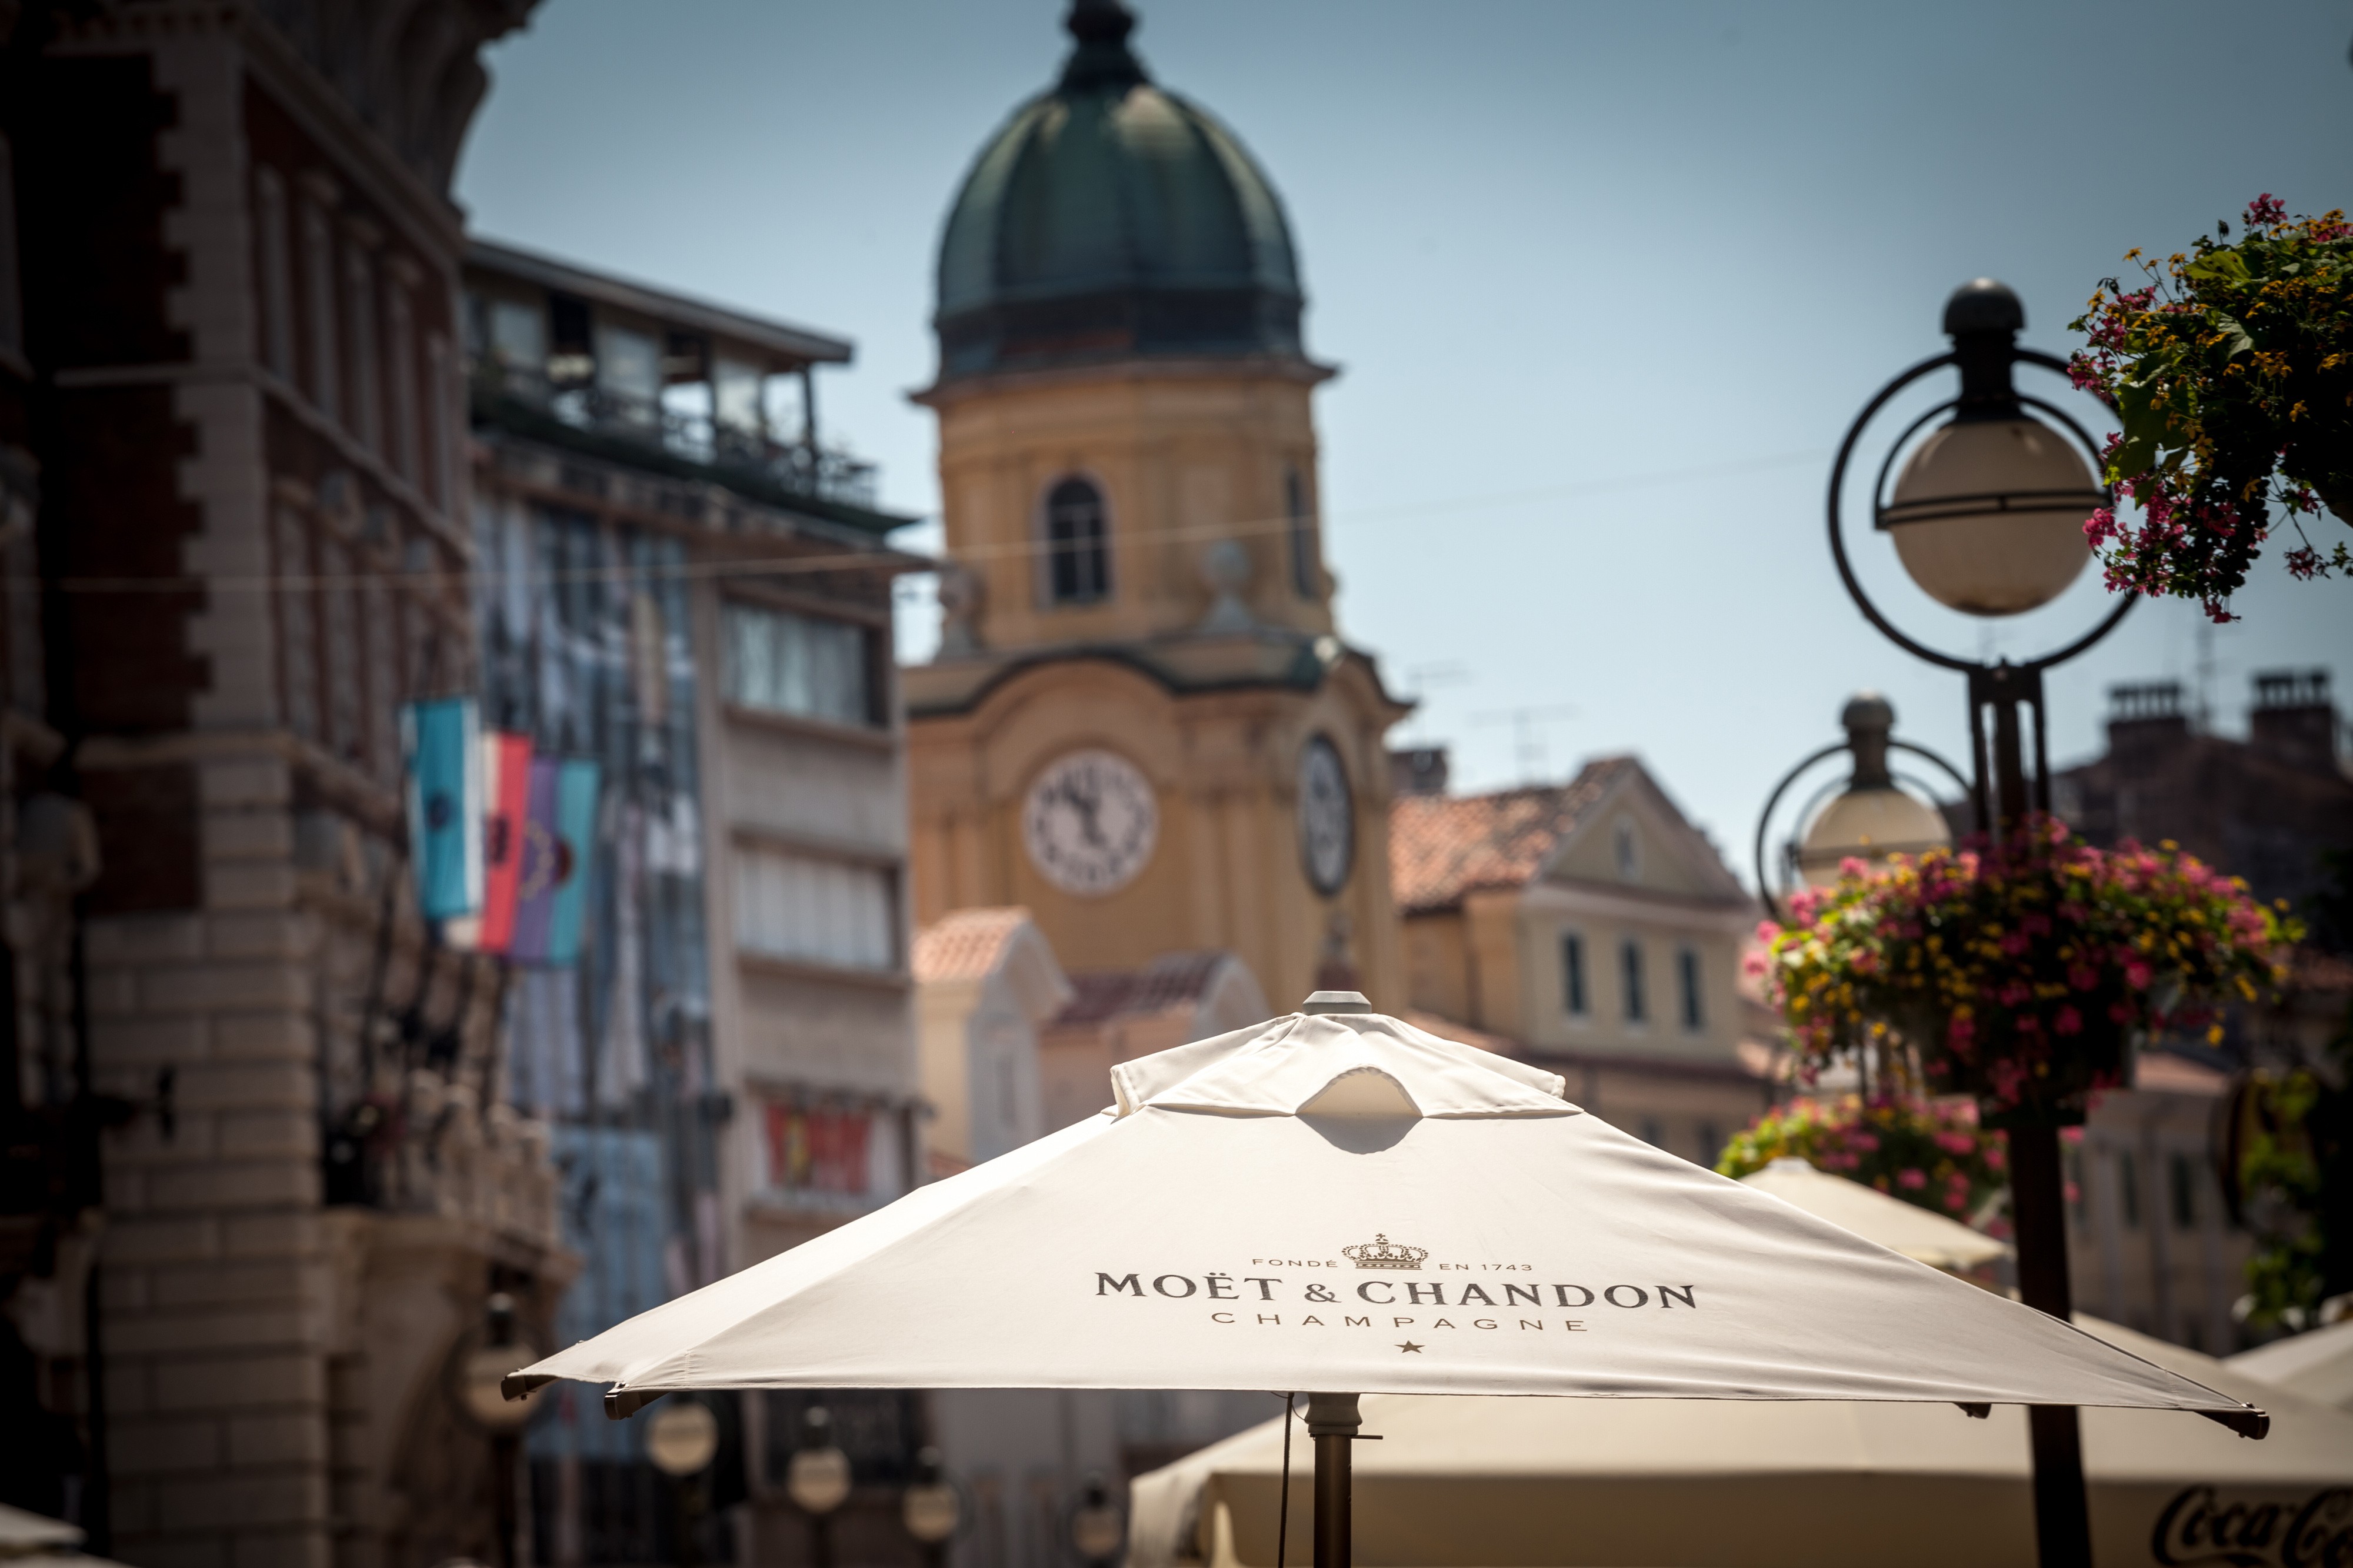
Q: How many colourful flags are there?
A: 4